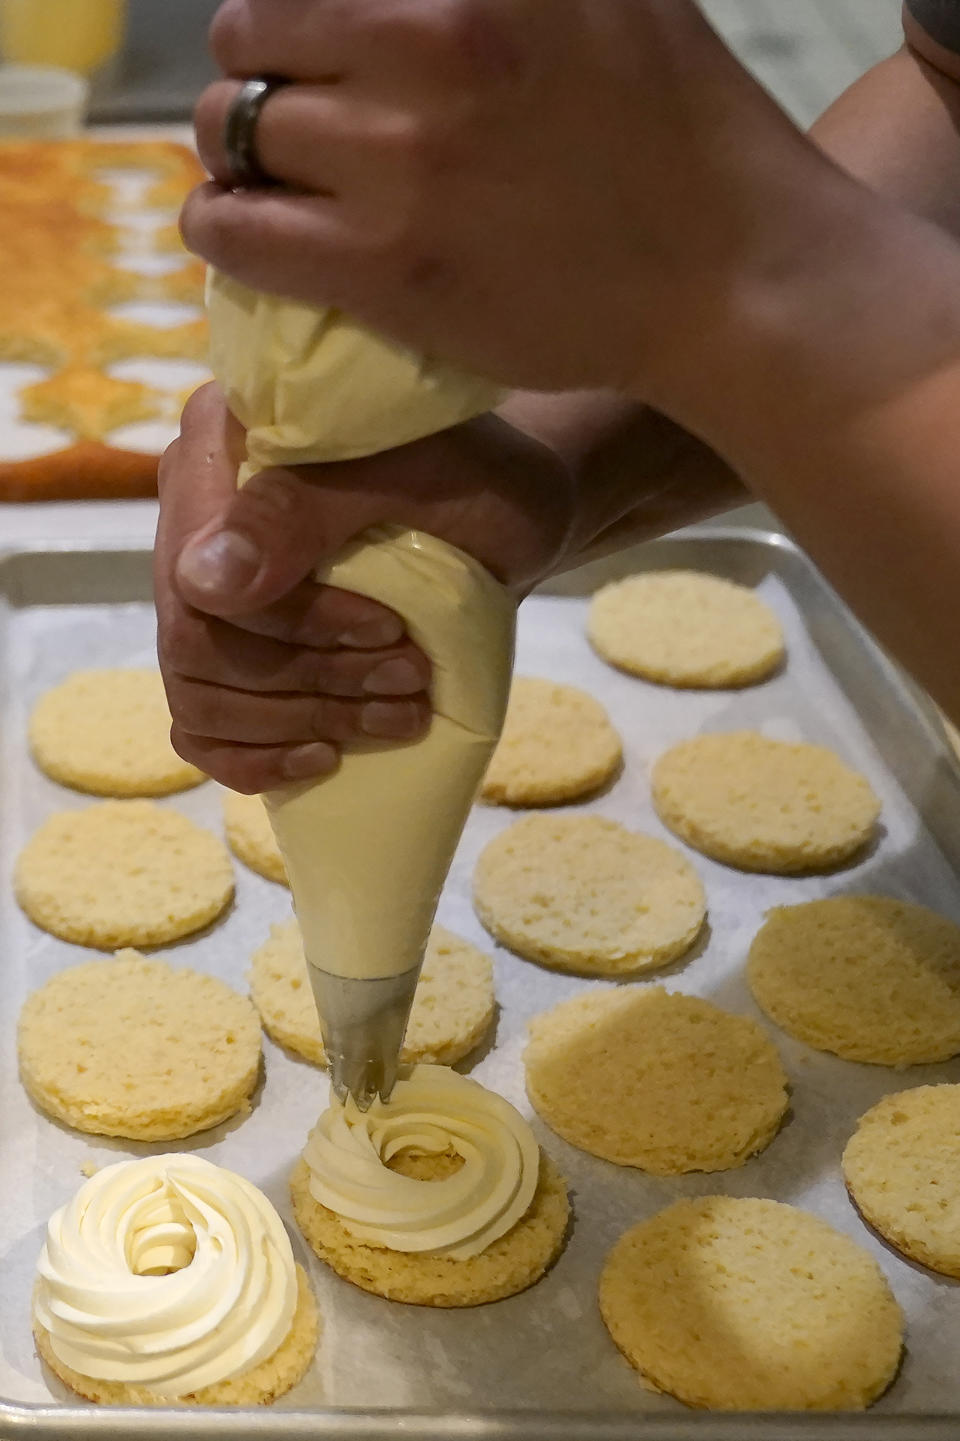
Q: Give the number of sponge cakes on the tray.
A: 15